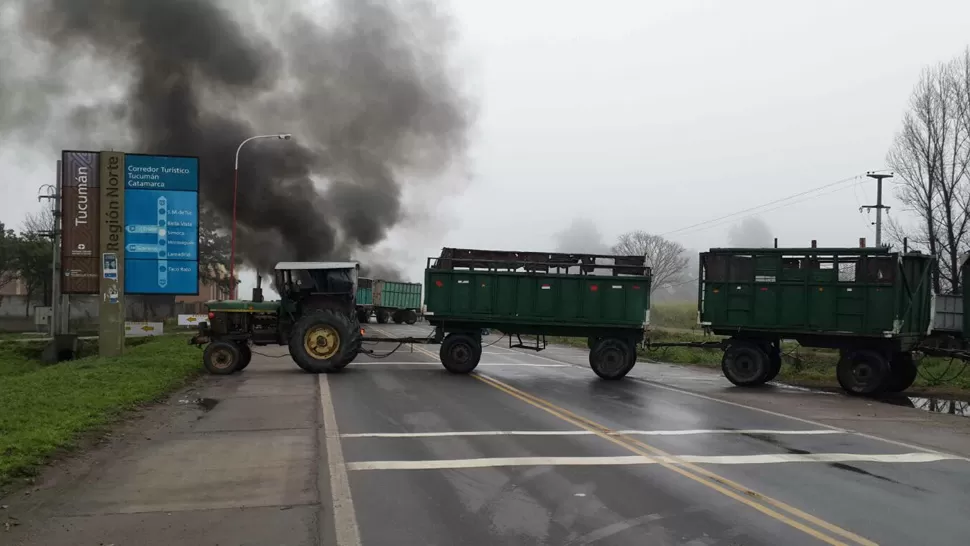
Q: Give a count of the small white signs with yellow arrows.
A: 2